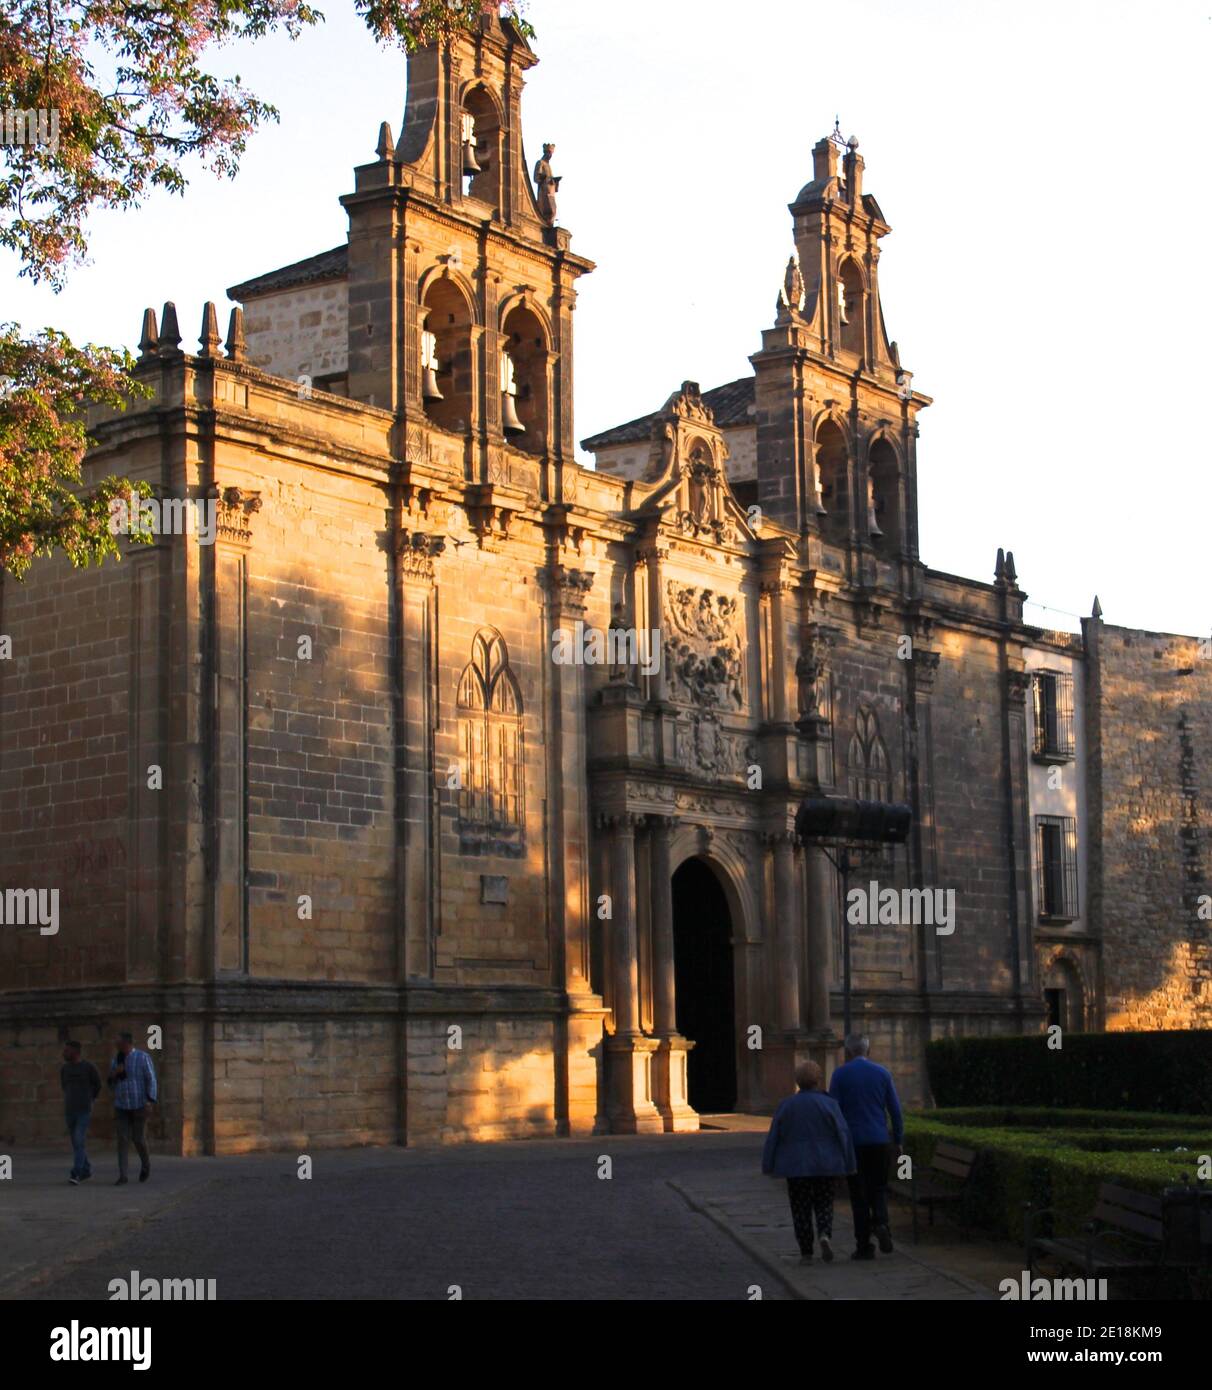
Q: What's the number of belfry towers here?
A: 2